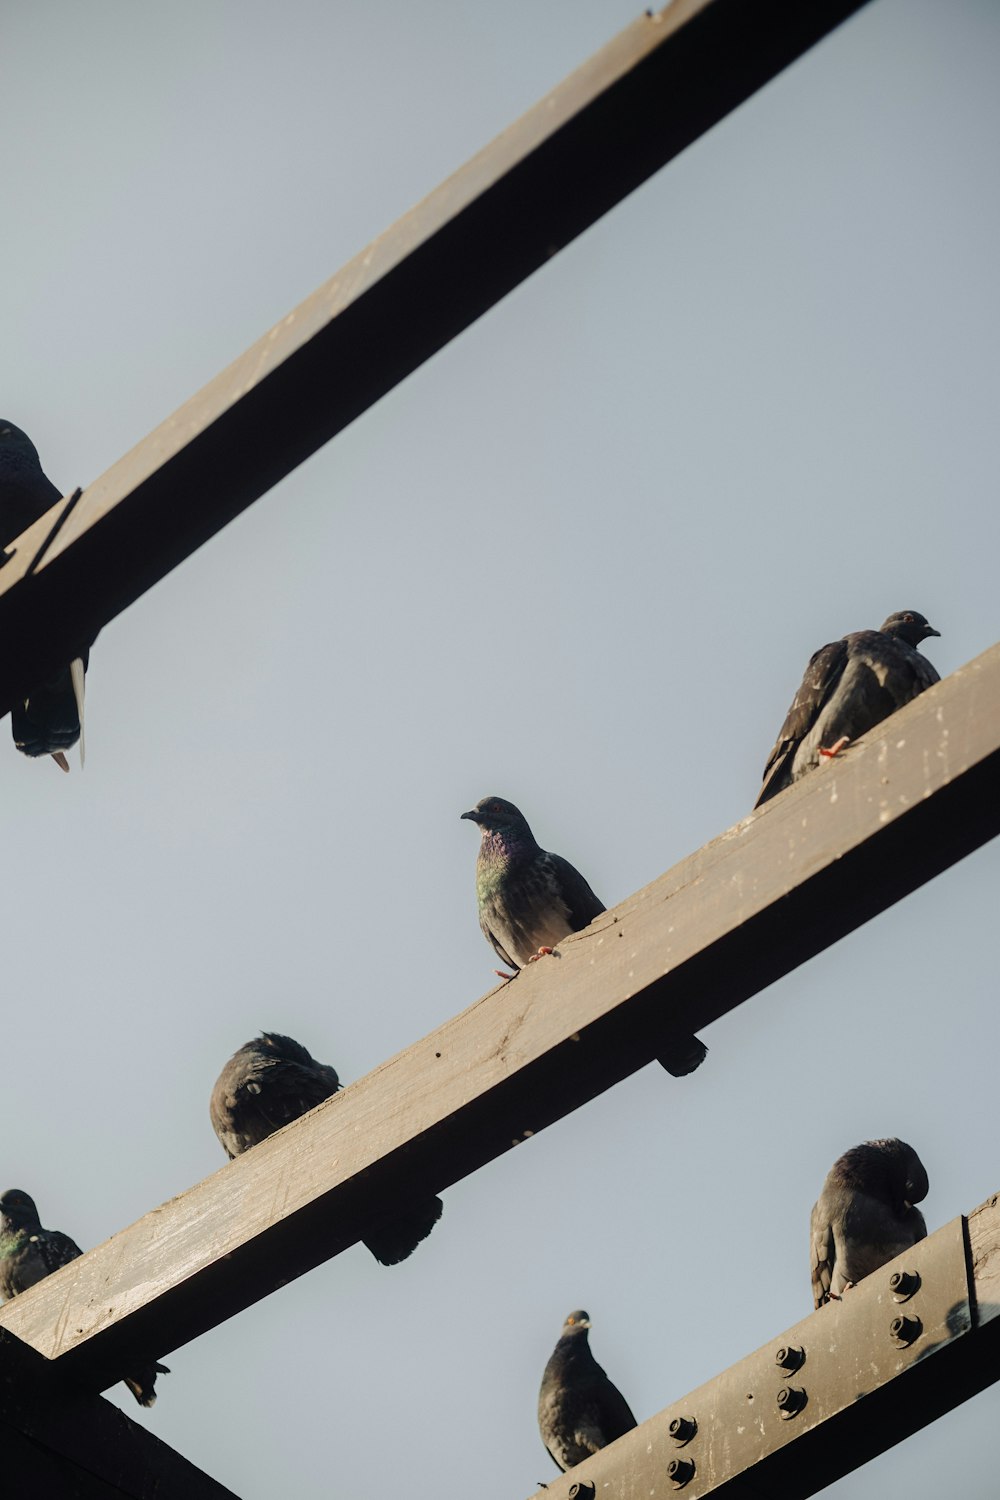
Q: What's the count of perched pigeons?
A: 7